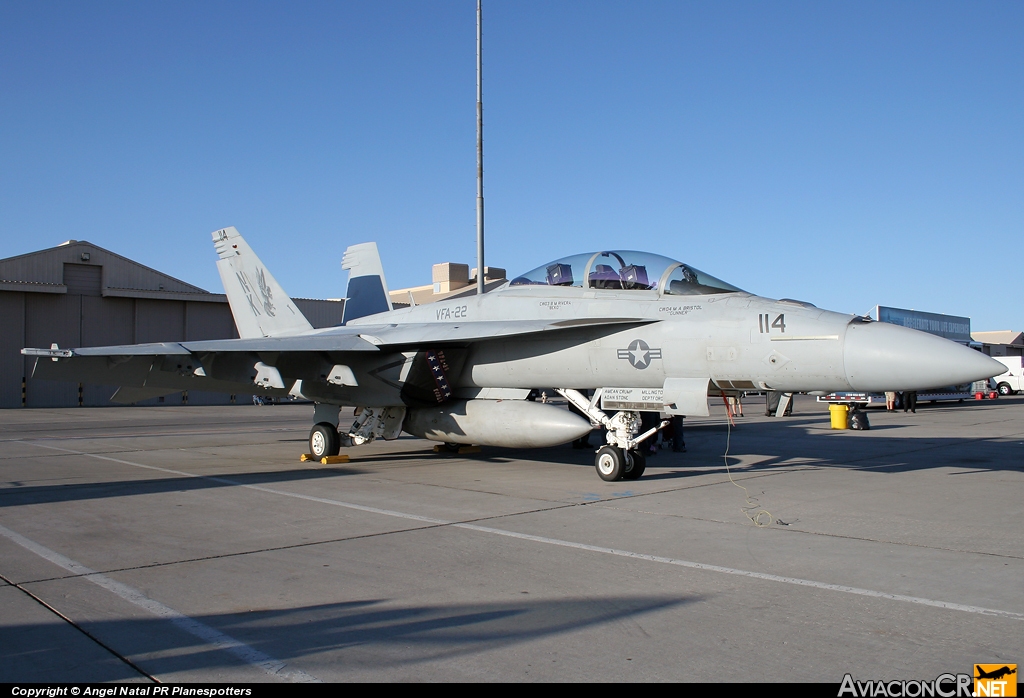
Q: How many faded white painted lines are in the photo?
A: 2